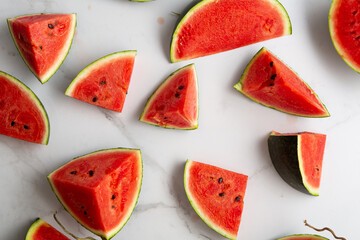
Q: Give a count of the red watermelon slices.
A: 12